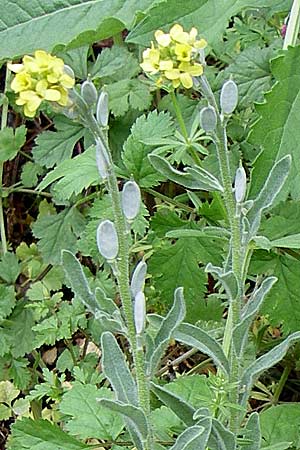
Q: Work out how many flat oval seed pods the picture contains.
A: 10